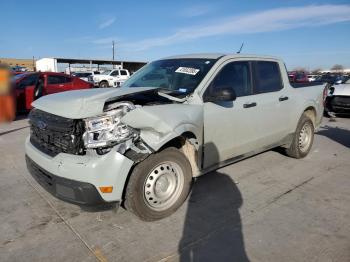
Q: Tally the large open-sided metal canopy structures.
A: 1